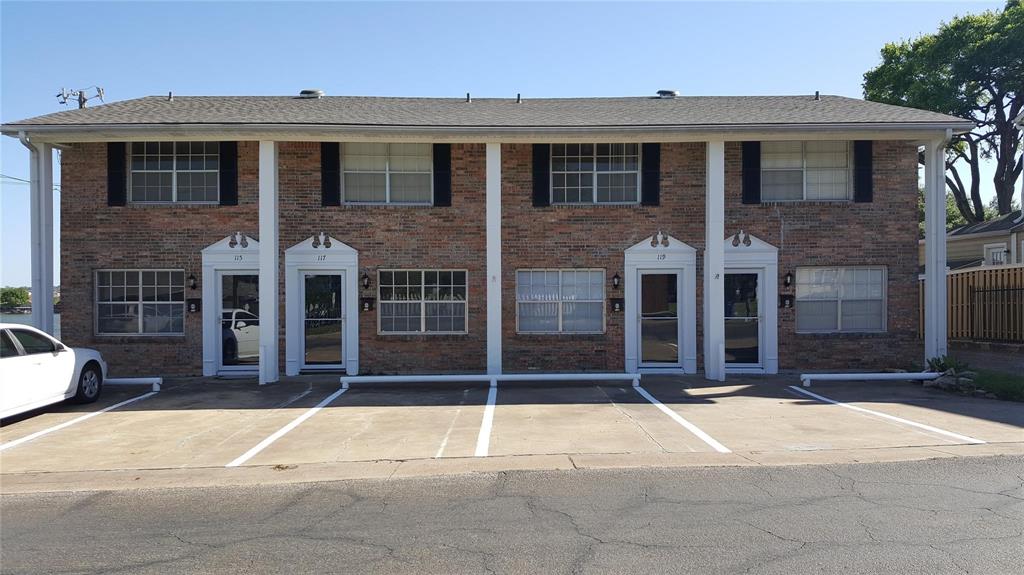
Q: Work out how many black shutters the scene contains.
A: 8